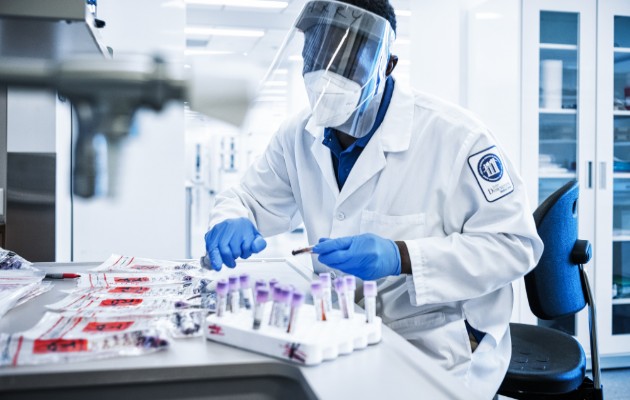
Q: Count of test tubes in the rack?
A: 14